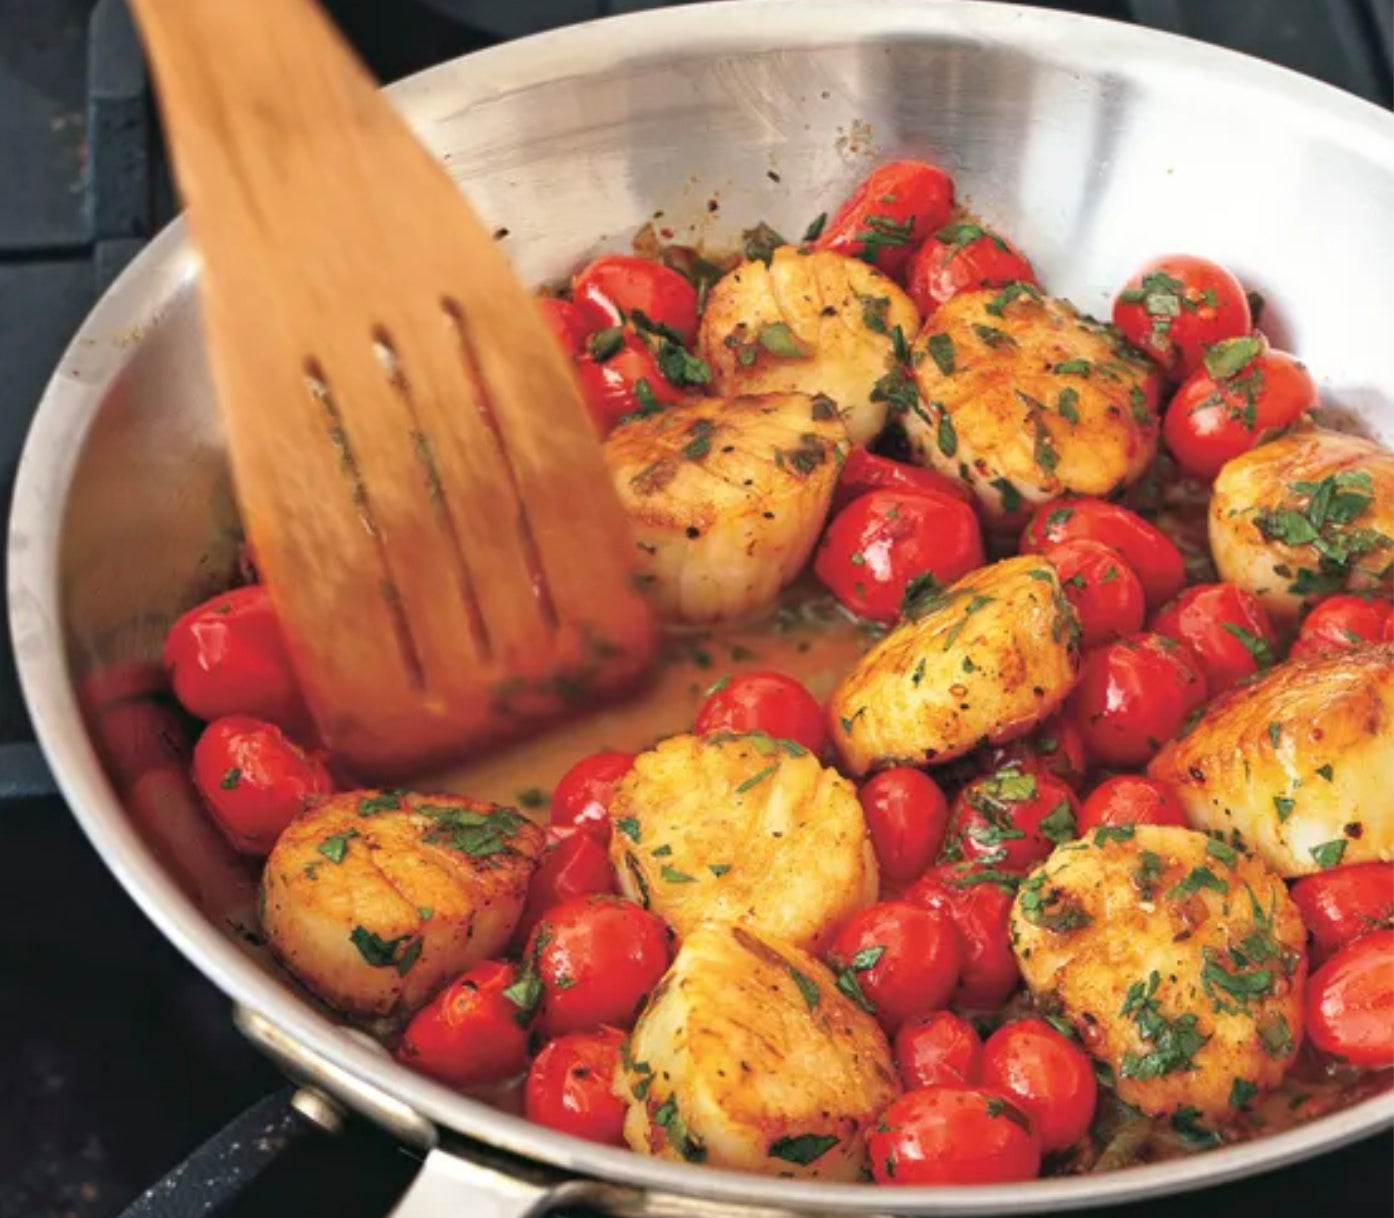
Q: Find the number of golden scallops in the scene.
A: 10